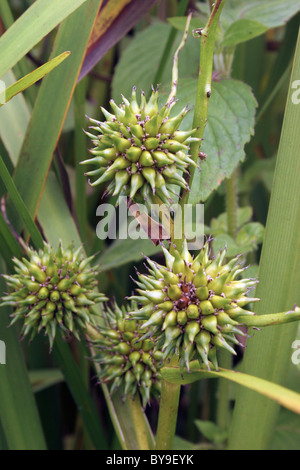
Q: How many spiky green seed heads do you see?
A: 4